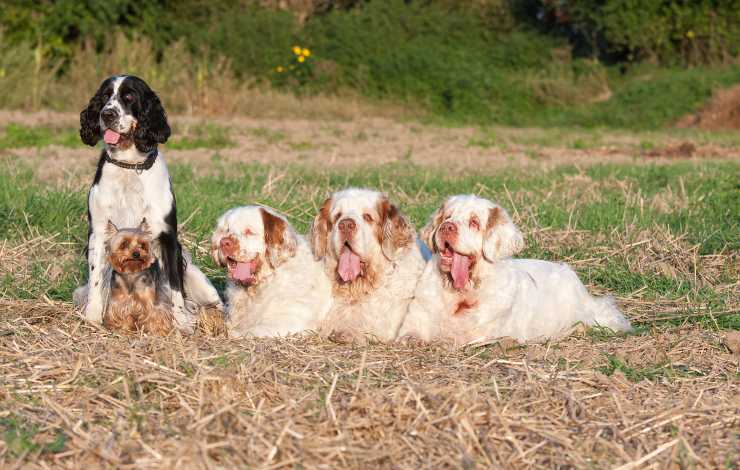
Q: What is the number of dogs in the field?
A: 5